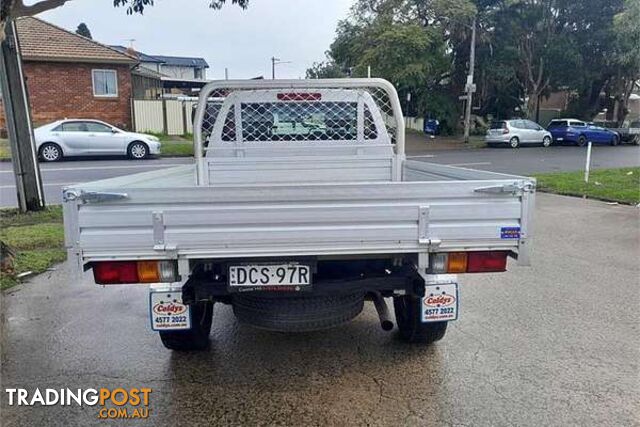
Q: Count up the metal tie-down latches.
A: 2